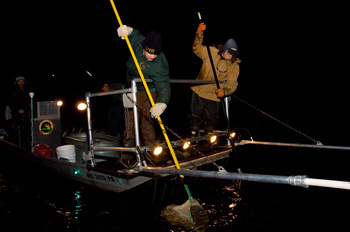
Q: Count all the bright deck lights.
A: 6